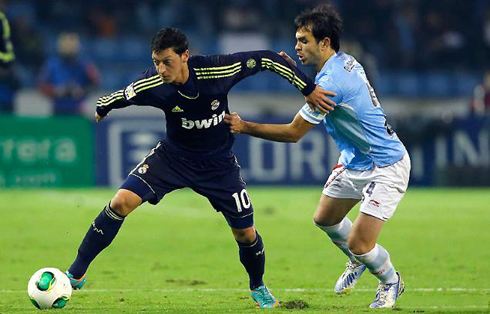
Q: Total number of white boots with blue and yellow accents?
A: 2